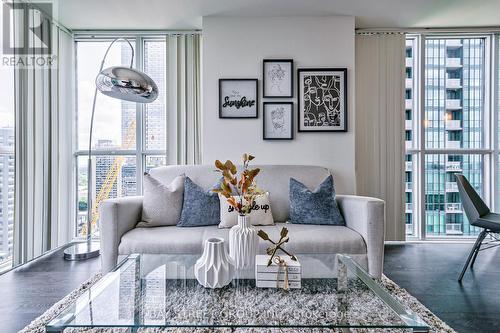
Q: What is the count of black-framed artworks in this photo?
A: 4